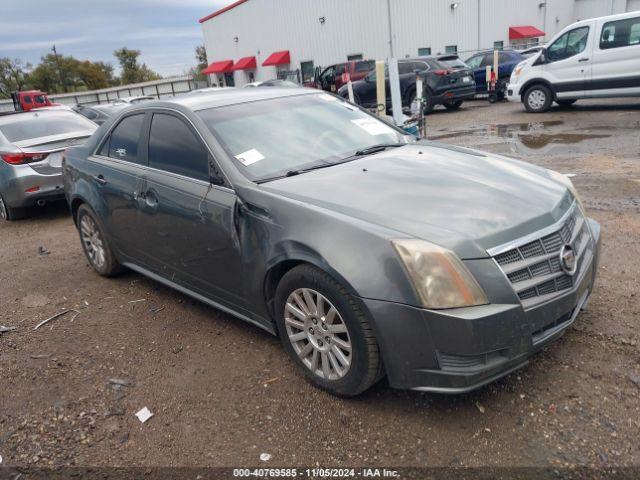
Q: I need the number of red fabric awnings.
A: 4